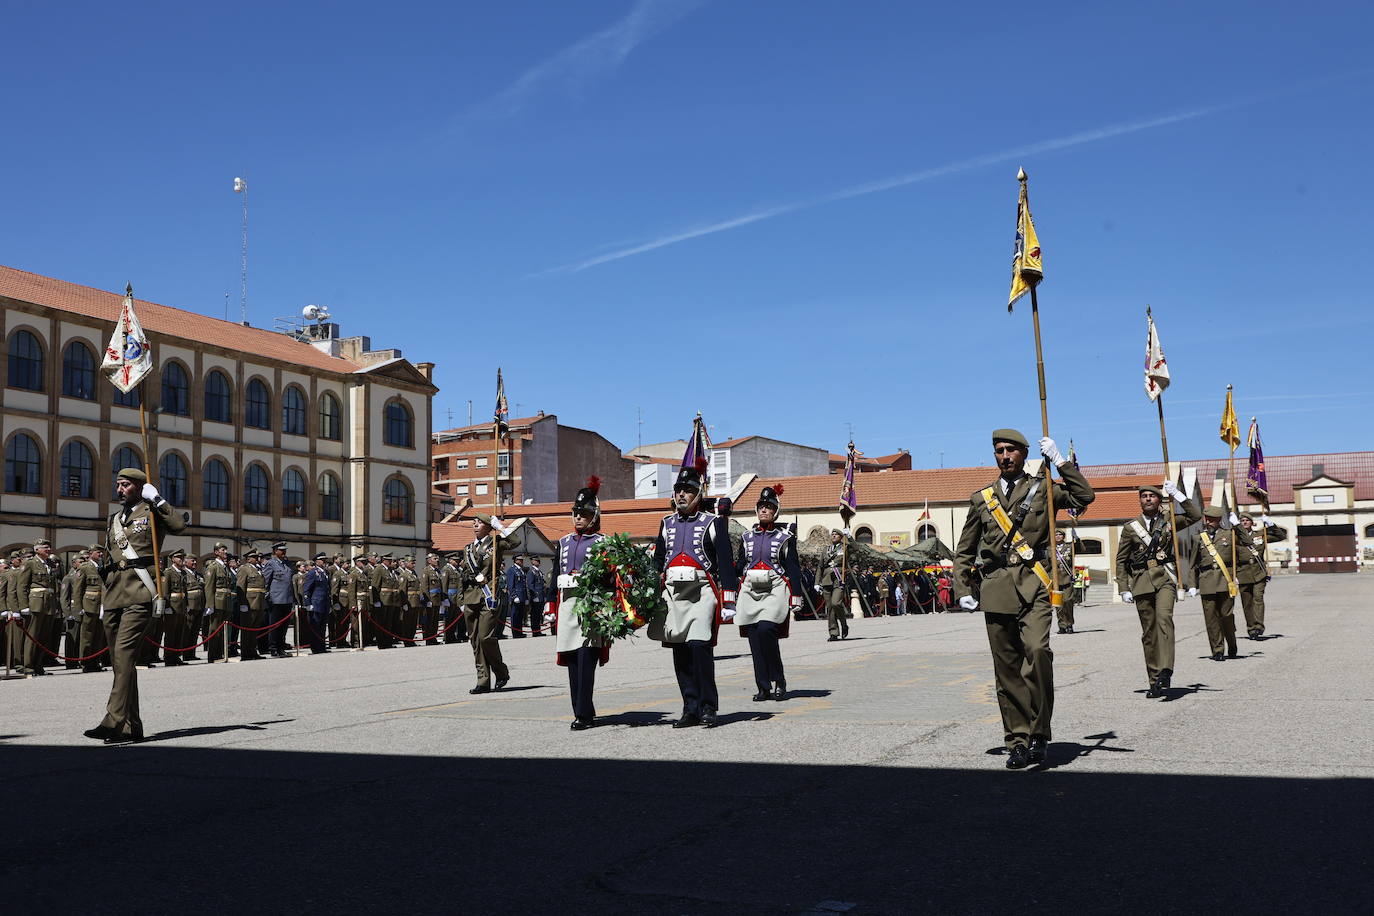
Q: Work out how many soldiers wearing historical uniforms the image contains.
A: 3